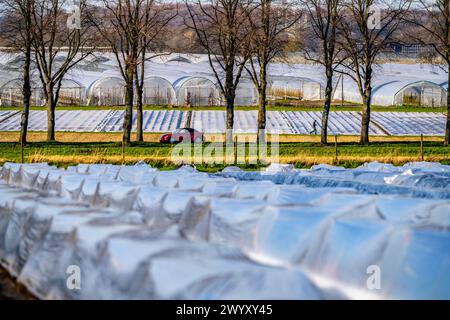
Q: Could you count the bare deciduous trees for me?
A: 9